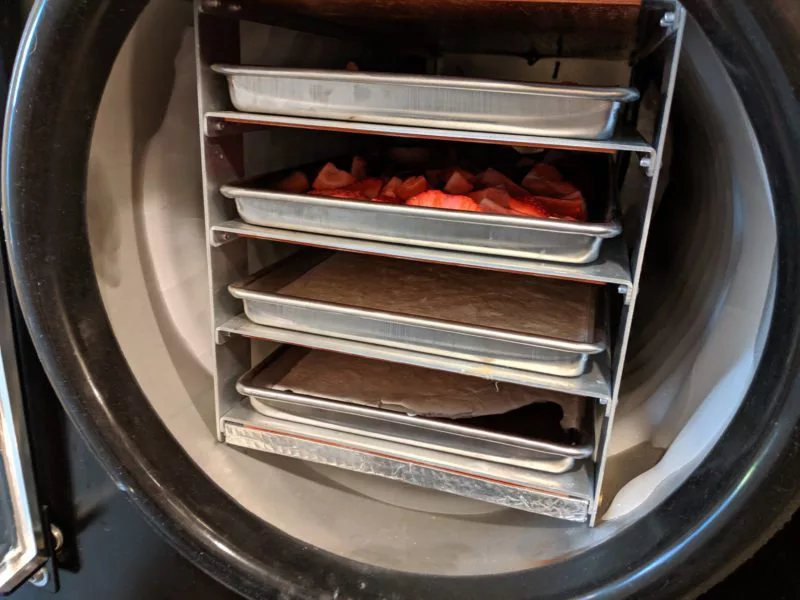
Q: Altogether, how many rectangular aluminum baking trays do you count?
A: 4